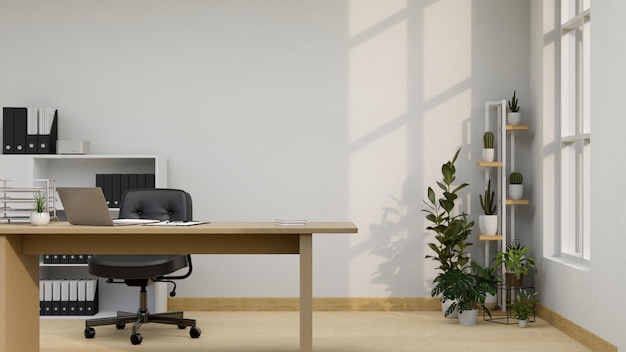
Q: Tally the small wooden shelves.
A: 4